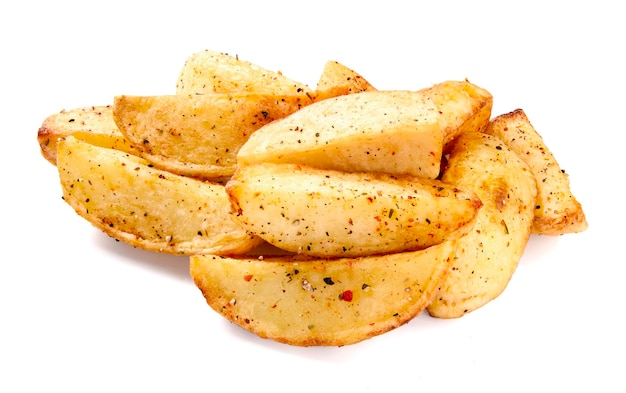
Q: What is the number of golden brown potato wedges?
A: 11